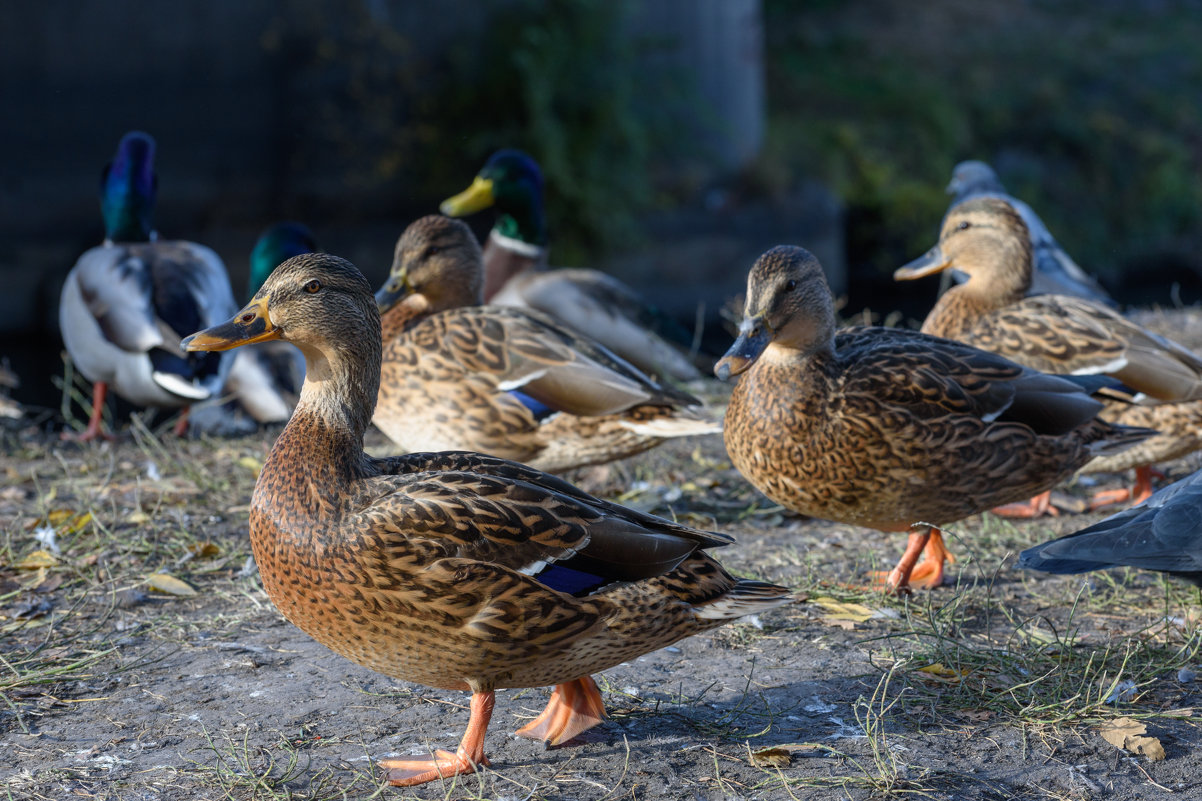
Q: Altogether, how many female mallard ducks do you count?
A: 4